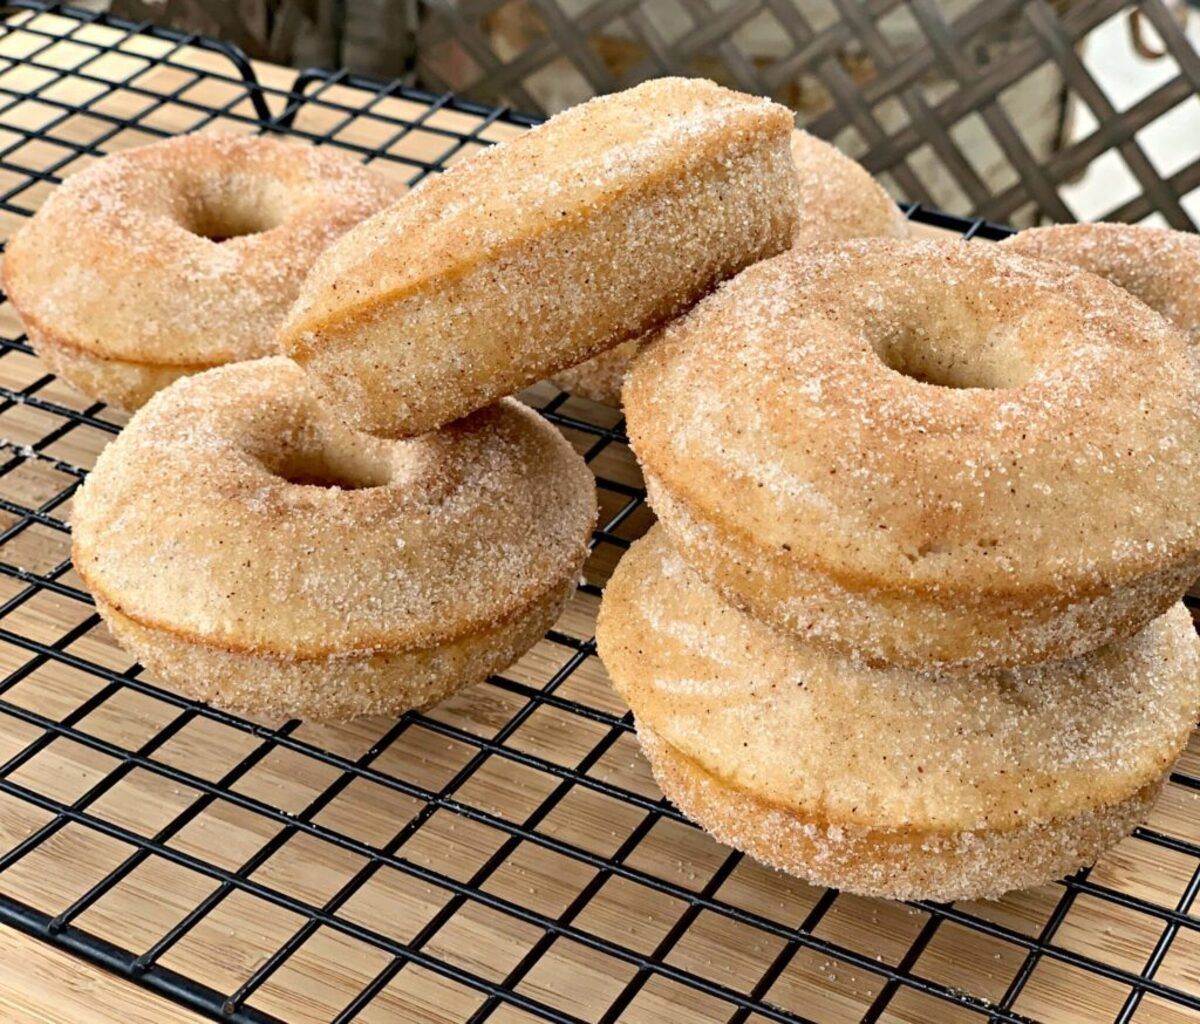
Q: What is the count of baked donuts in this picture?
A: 7